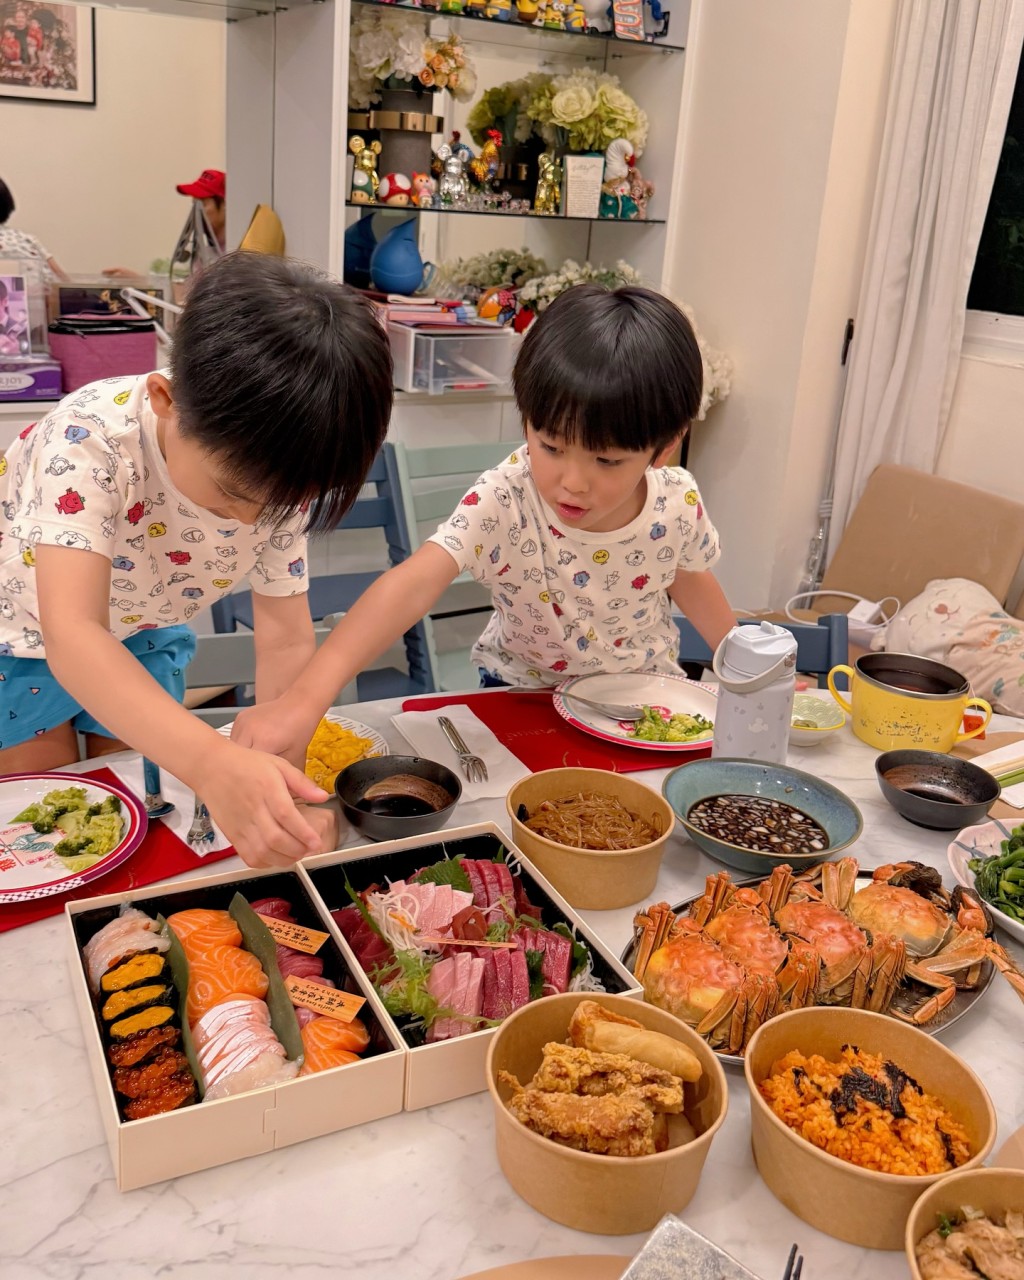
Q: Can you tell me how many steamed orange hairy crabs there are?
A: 4